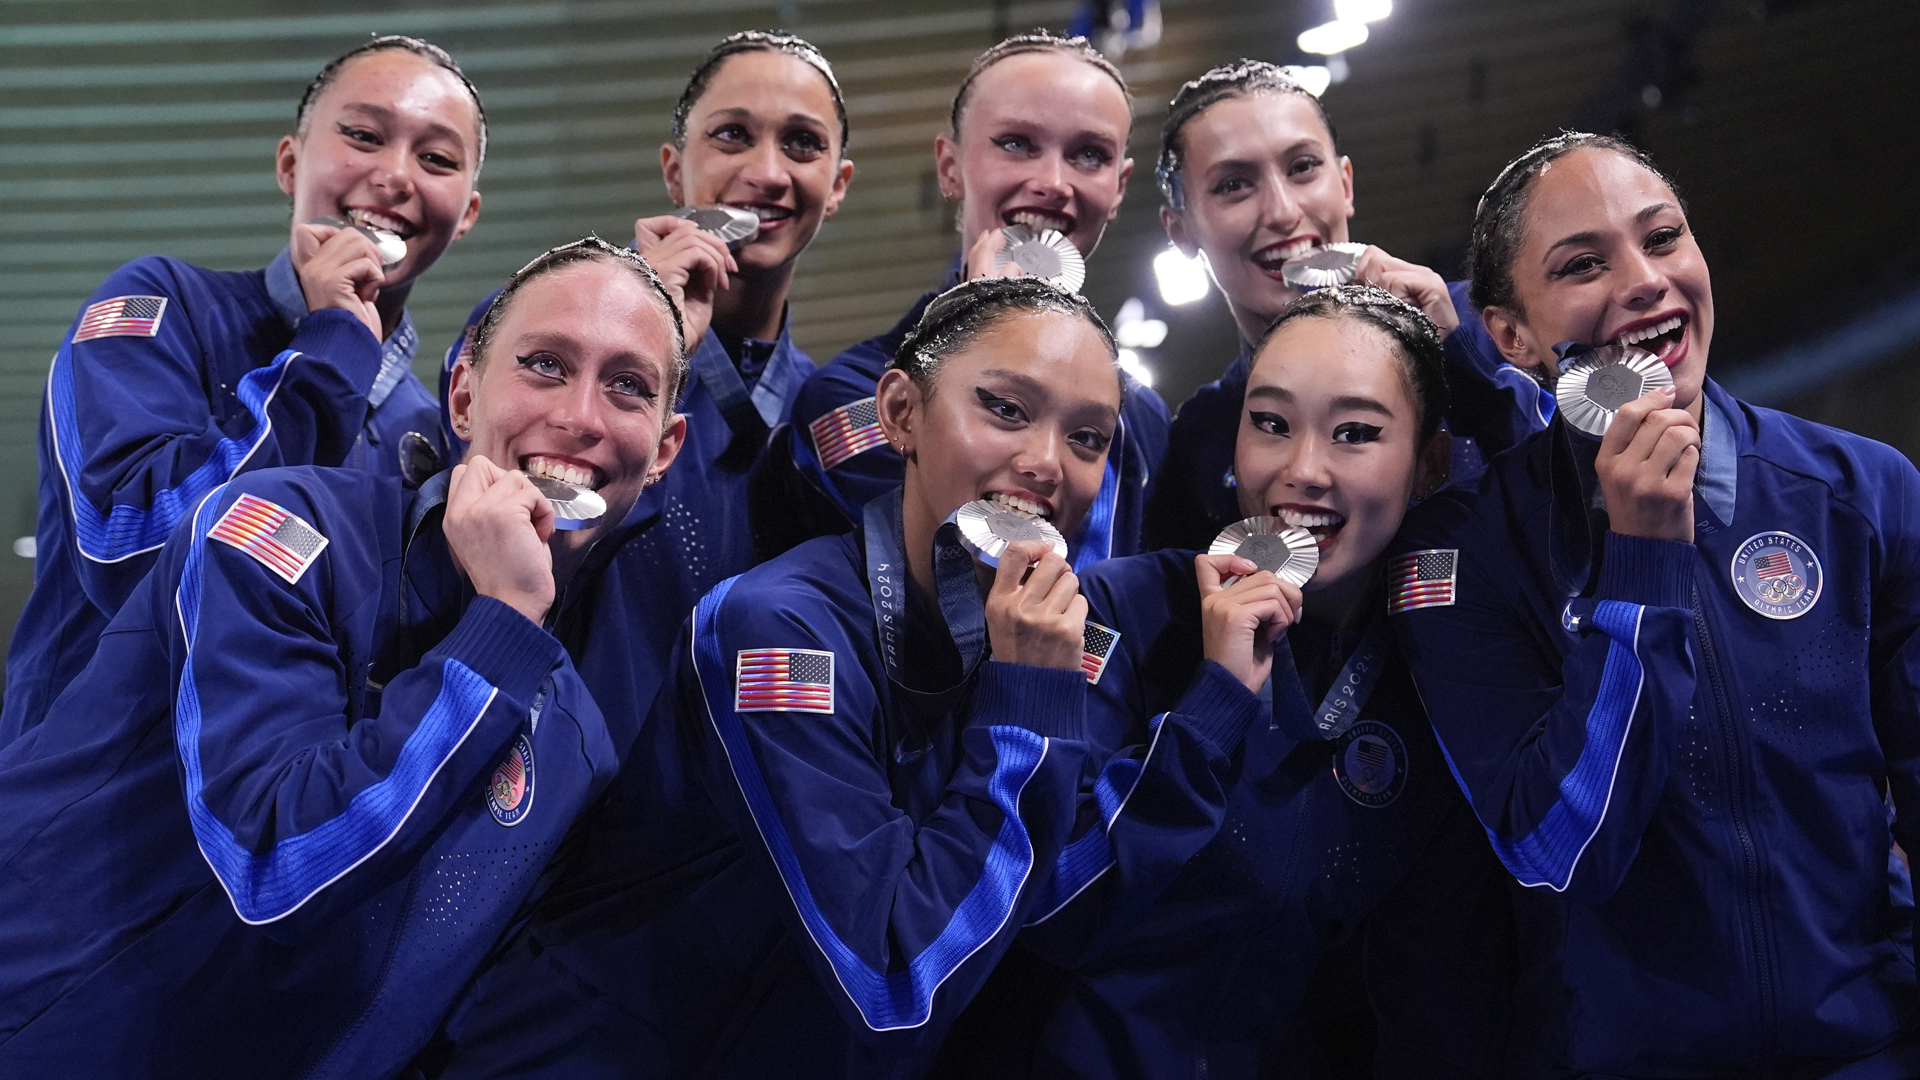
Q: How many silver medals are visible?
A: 8